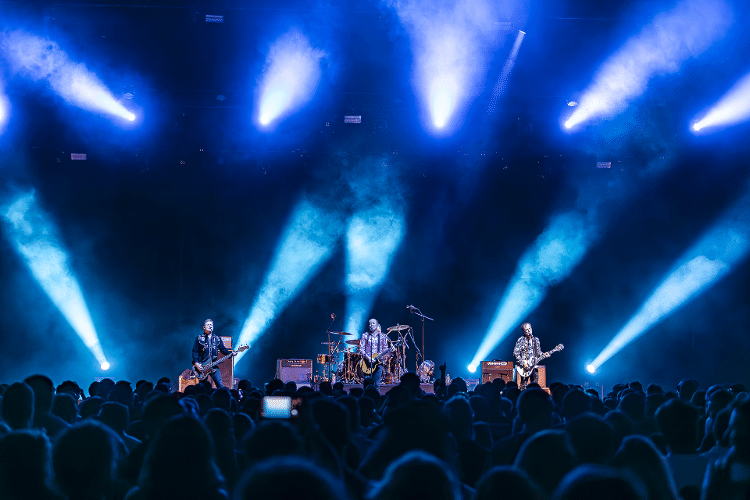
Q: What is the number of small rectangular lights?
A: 4